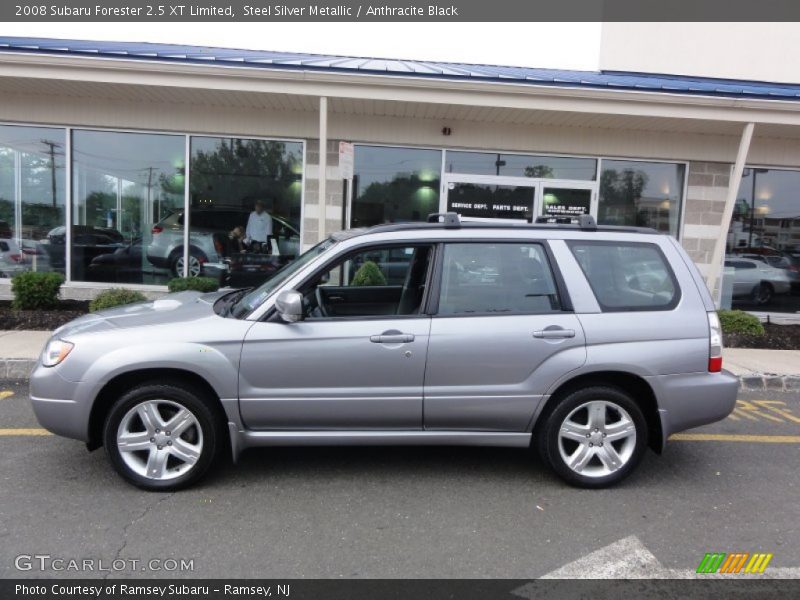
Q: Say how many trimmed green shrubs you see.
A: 5